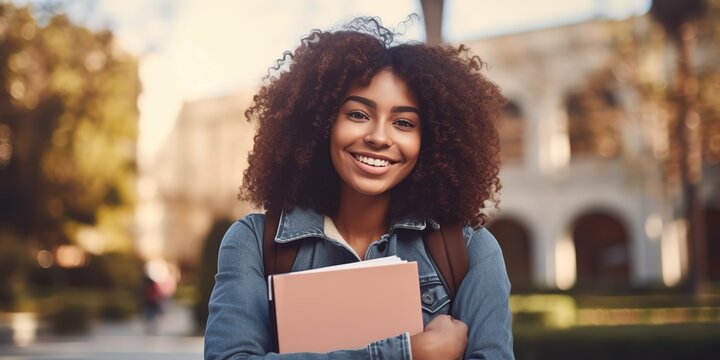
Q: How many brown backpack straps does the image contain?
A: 2